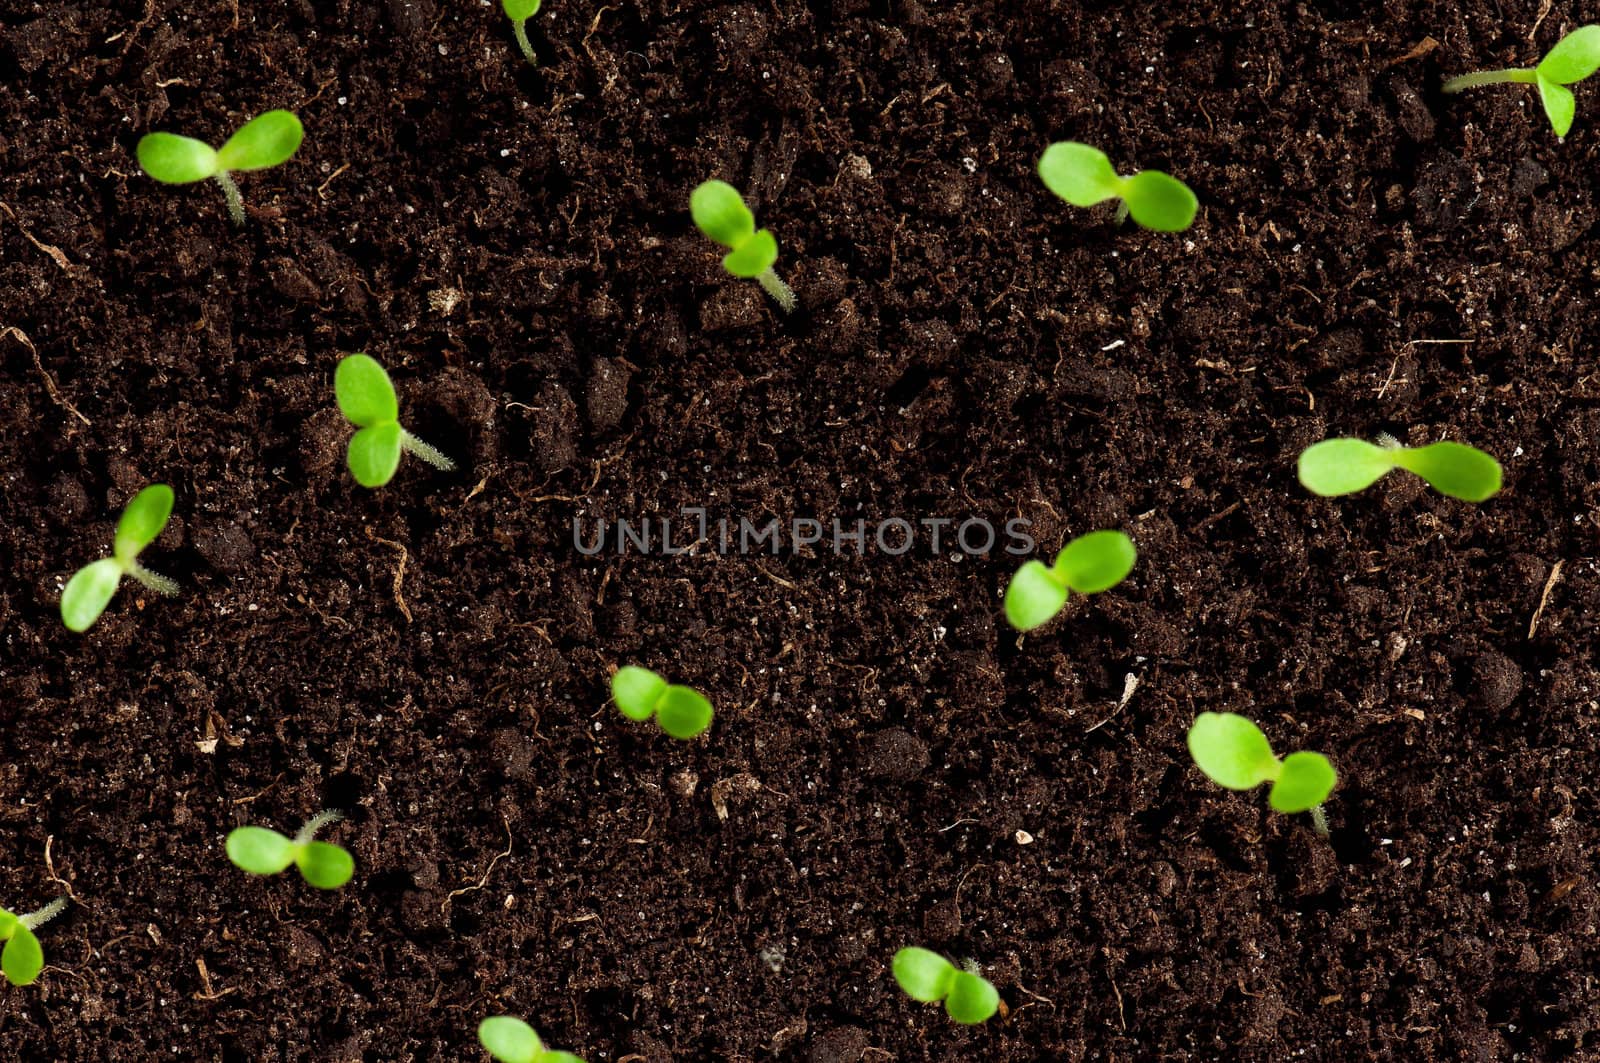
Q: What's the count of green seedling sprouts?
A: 15